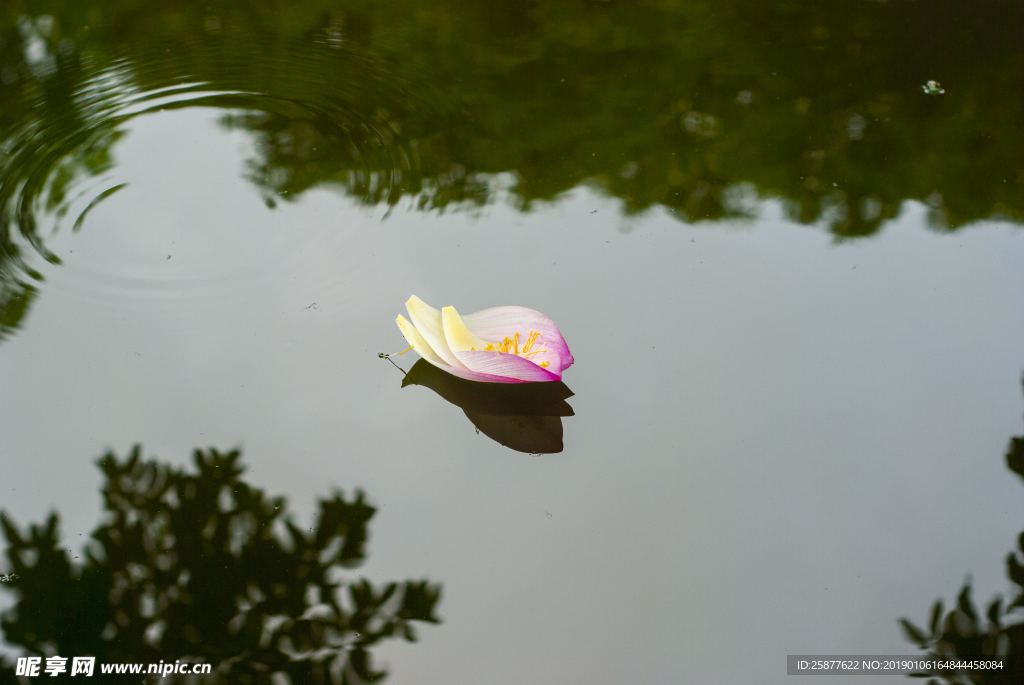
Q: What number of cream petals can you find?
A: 3